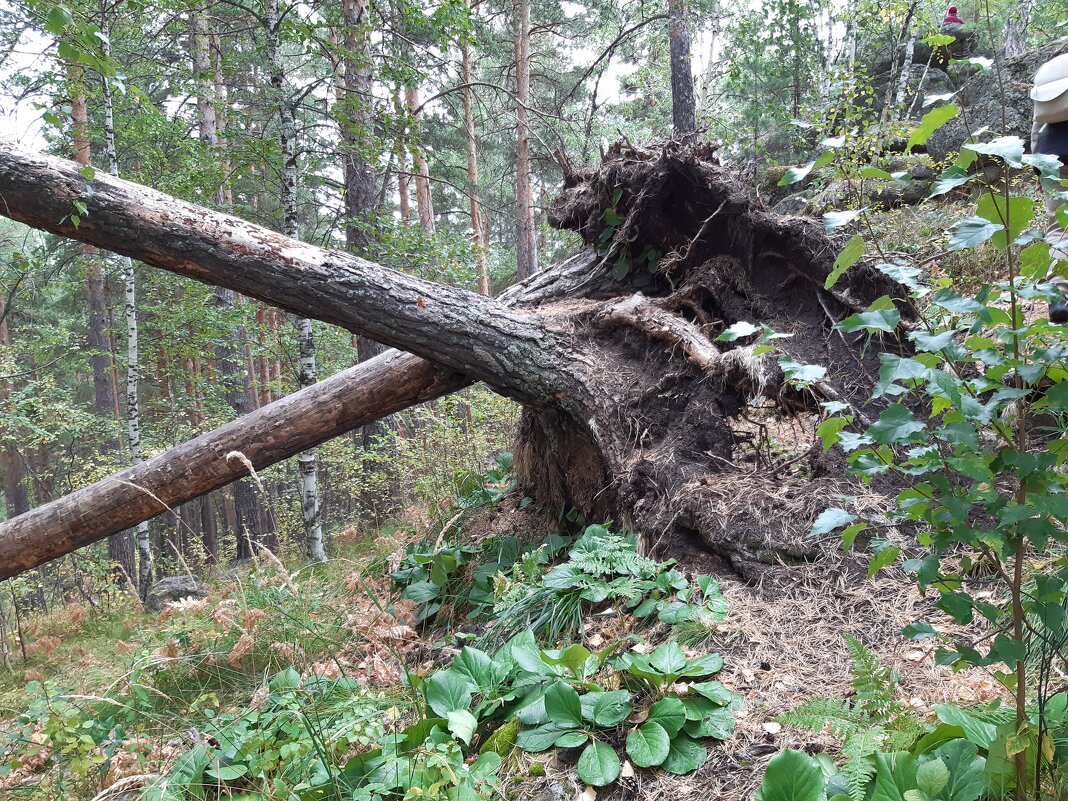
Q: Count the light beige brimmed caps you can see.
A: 0